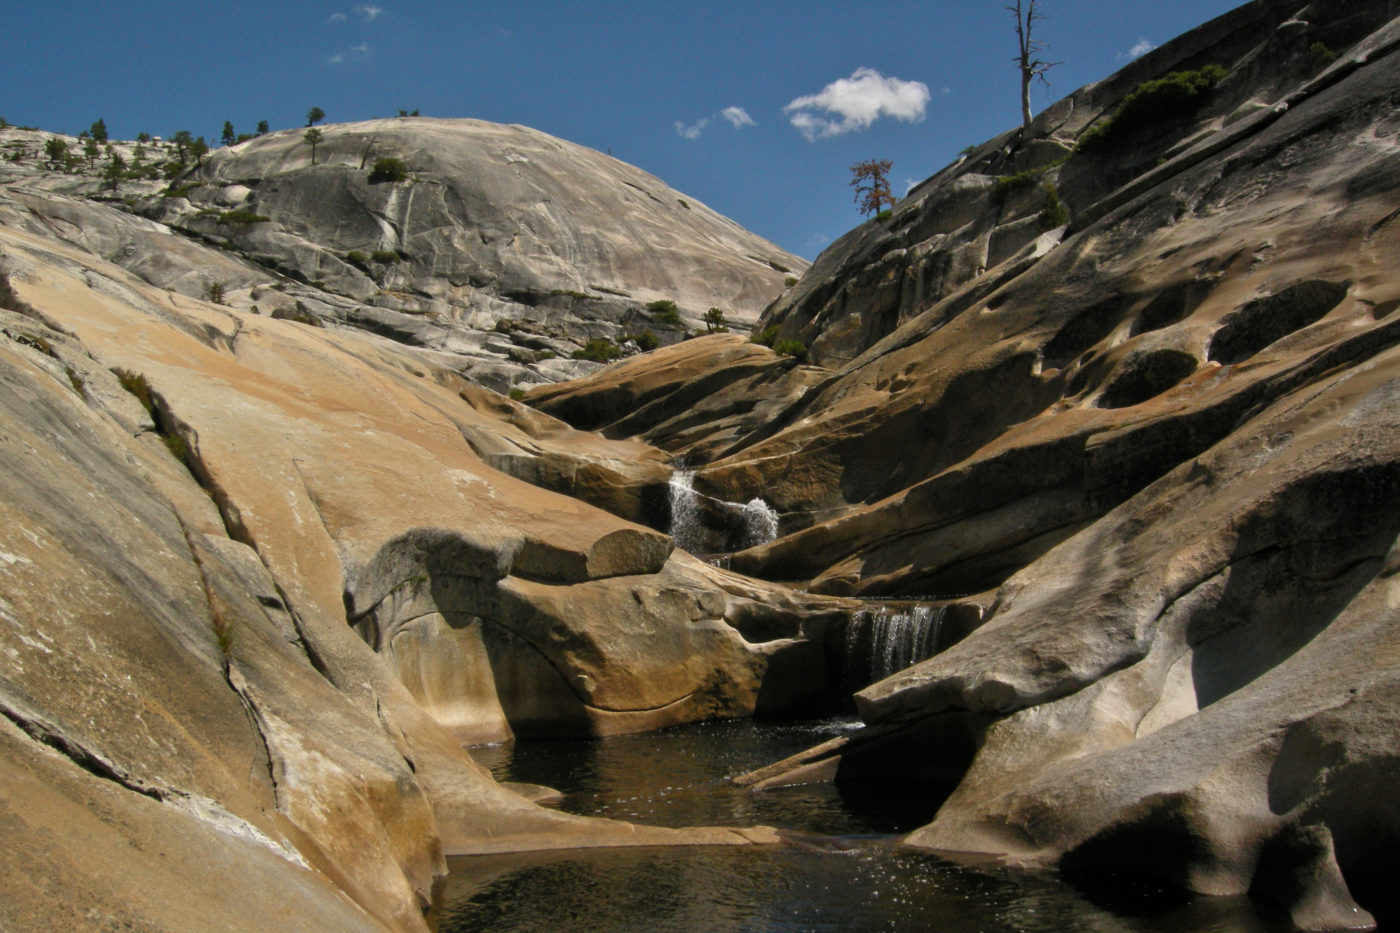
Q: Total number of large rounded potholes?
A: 4